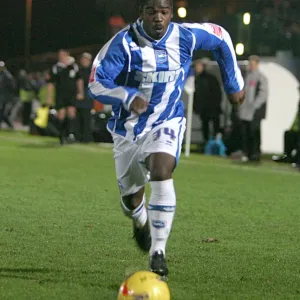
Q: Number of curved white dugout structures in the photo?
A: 1